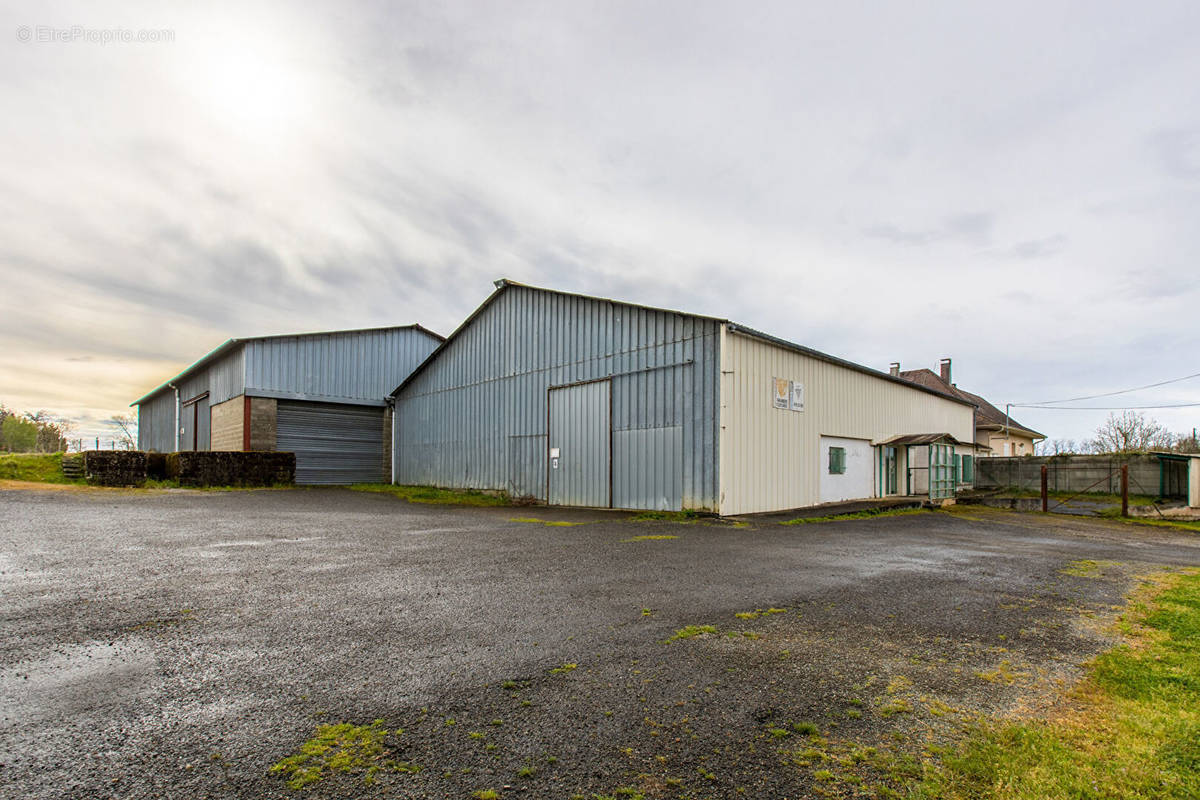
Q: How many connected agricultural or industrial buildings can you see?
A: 2